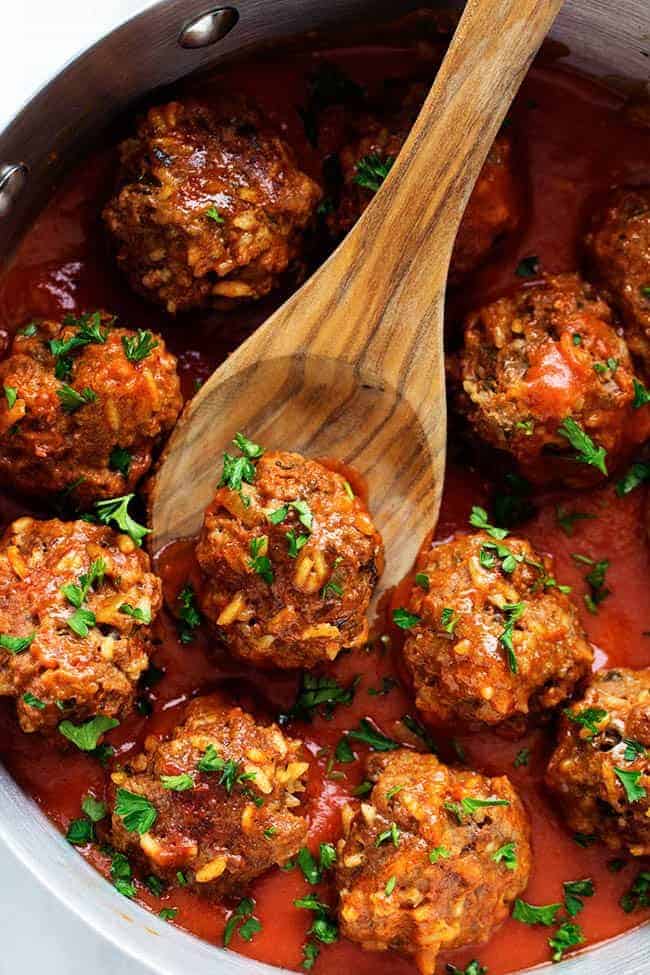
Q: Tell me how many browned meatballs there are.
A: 11